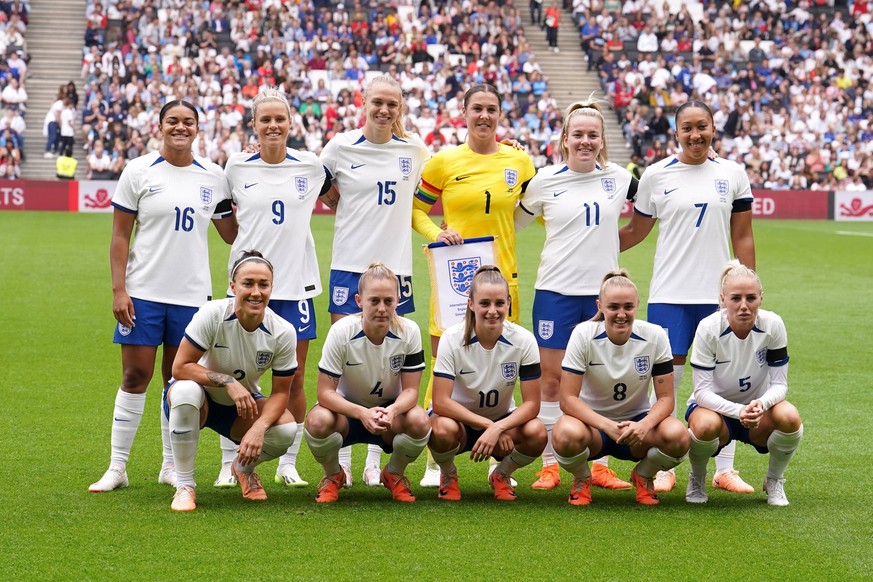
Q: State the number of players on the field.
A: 11